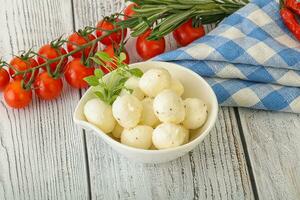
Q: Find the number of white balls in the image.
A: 11